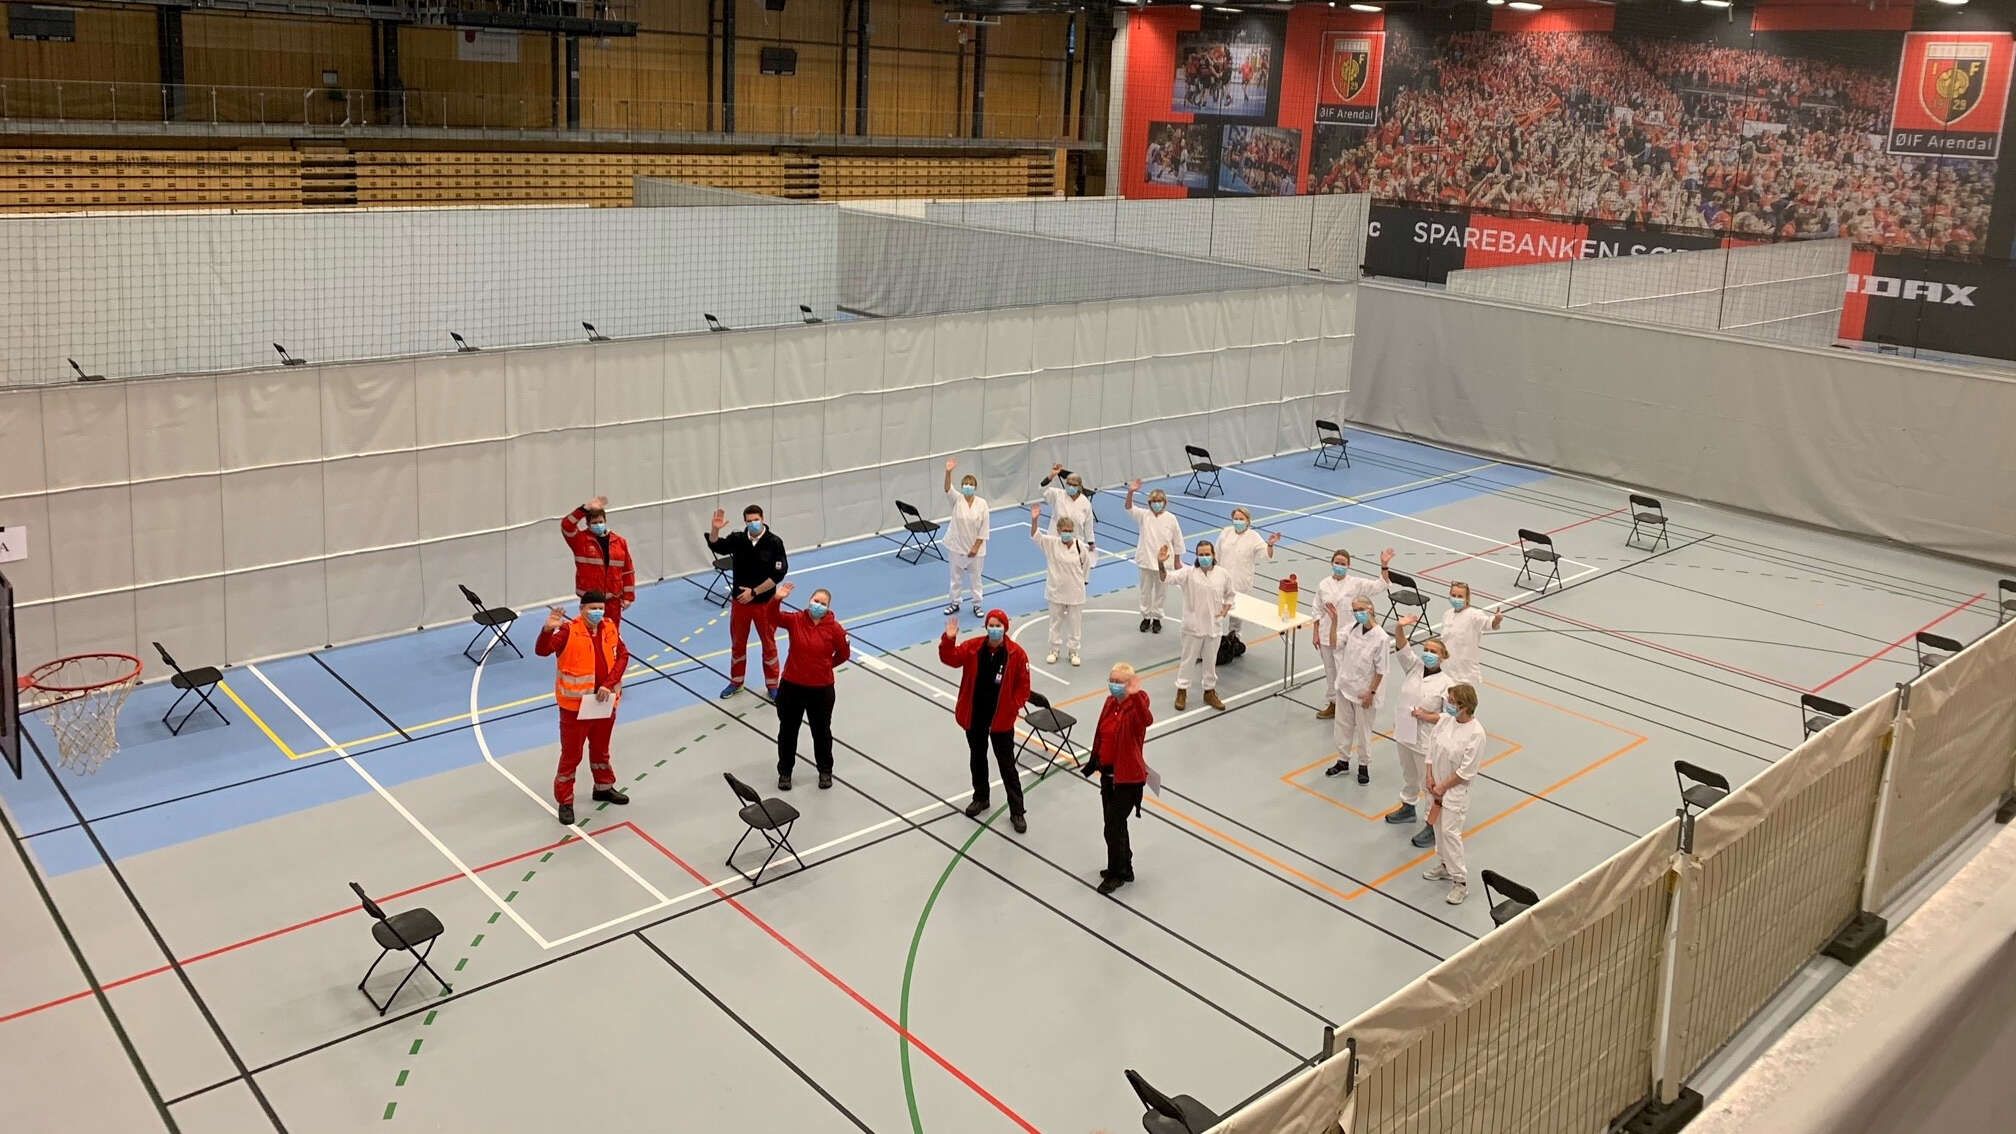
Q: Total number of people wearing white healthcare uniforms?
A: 11